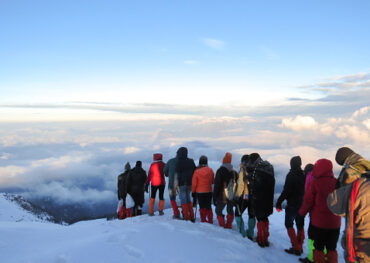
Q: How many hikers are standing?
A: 13